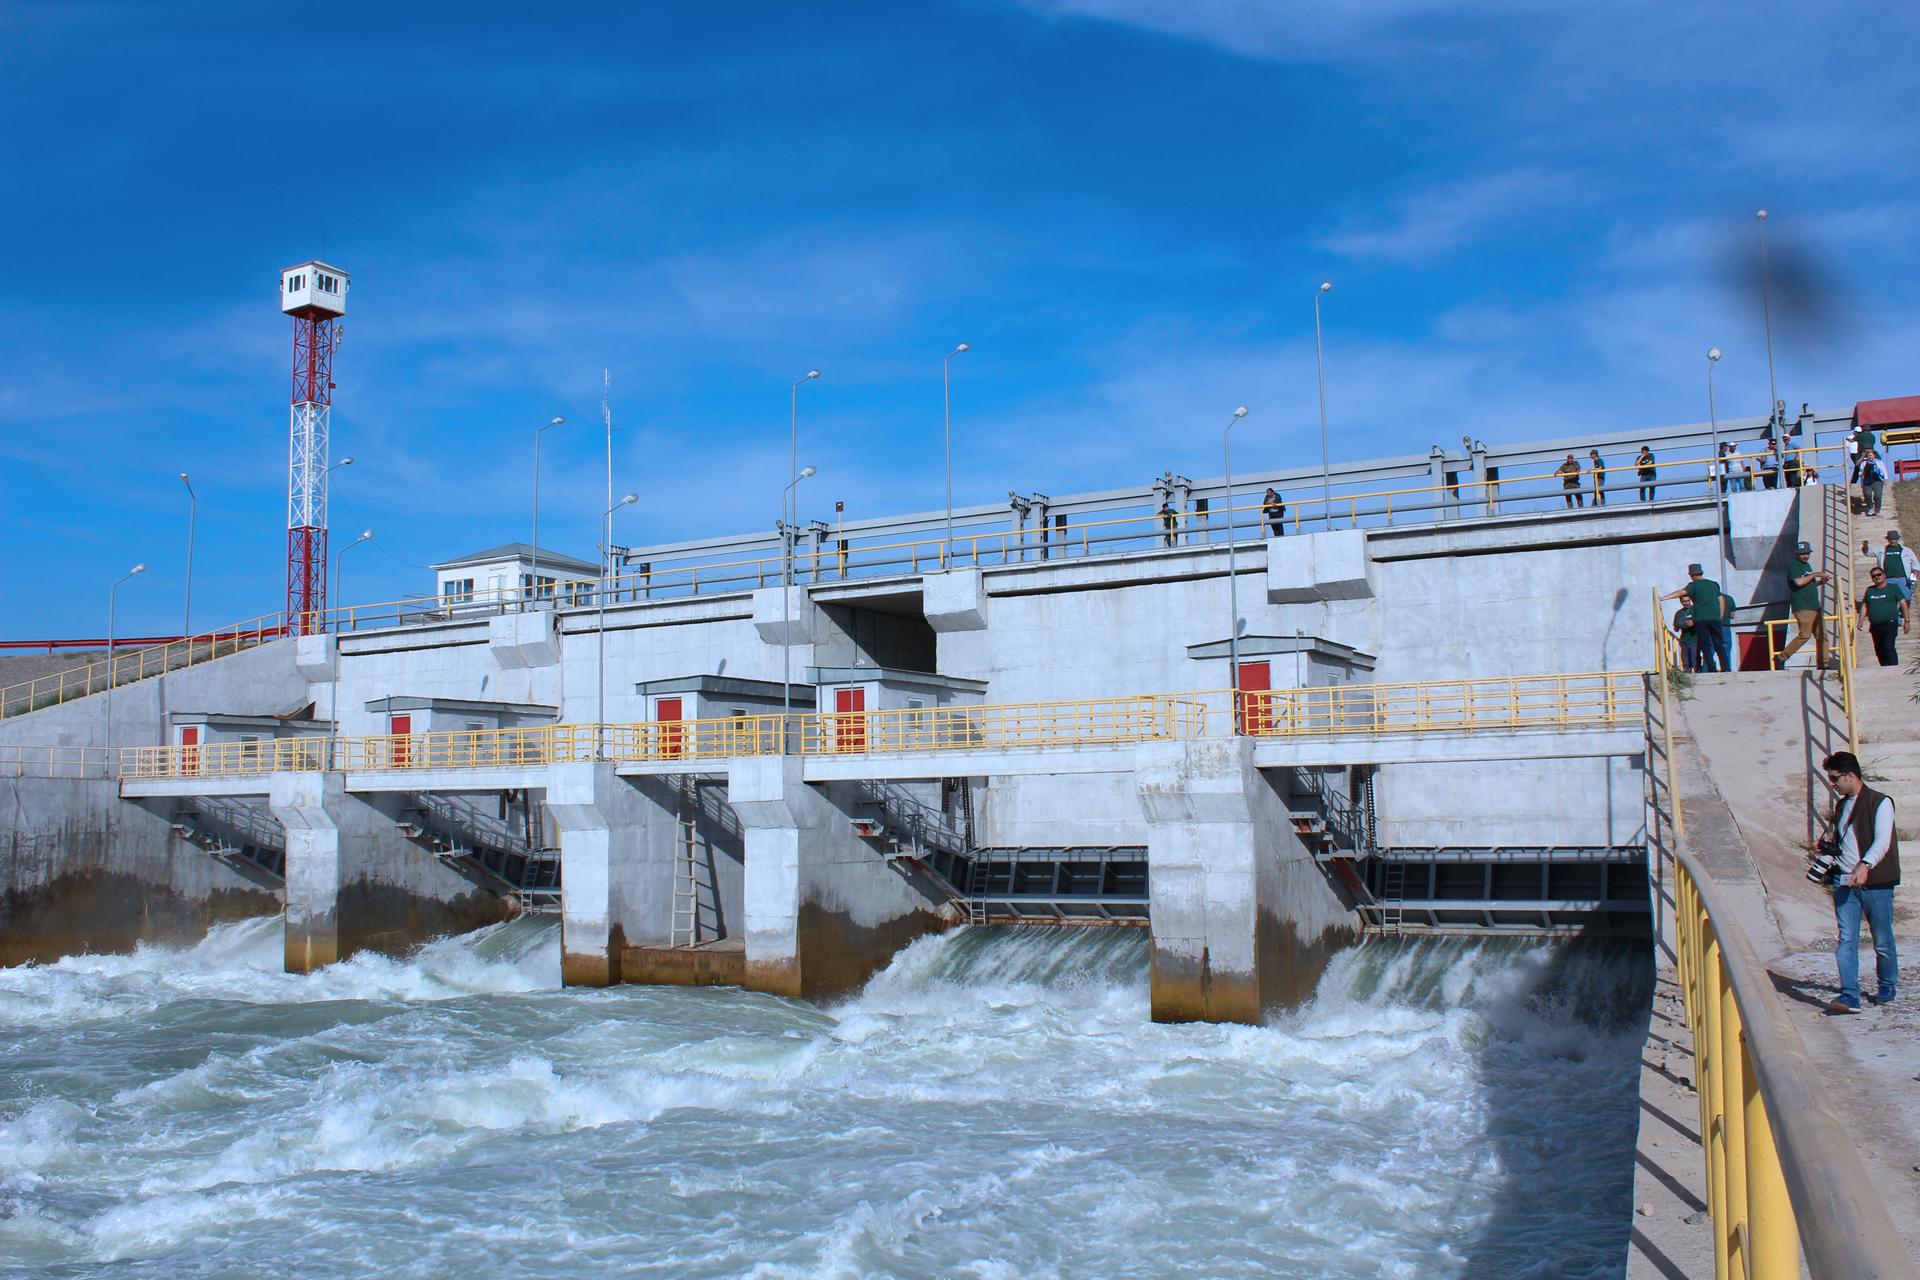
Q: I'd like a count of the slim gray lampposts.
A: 13